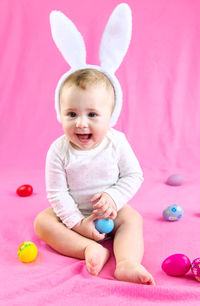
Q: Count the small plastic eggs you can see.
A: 7